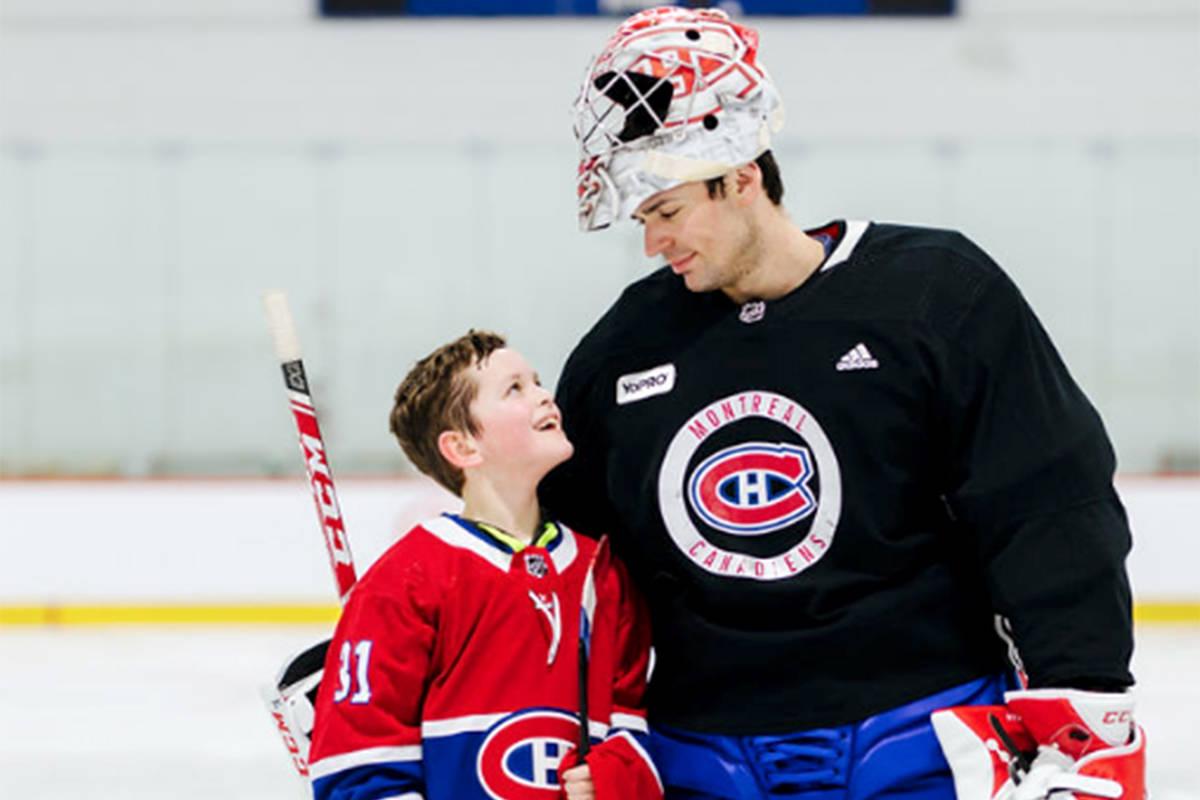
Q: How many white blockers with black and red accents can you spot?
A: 1